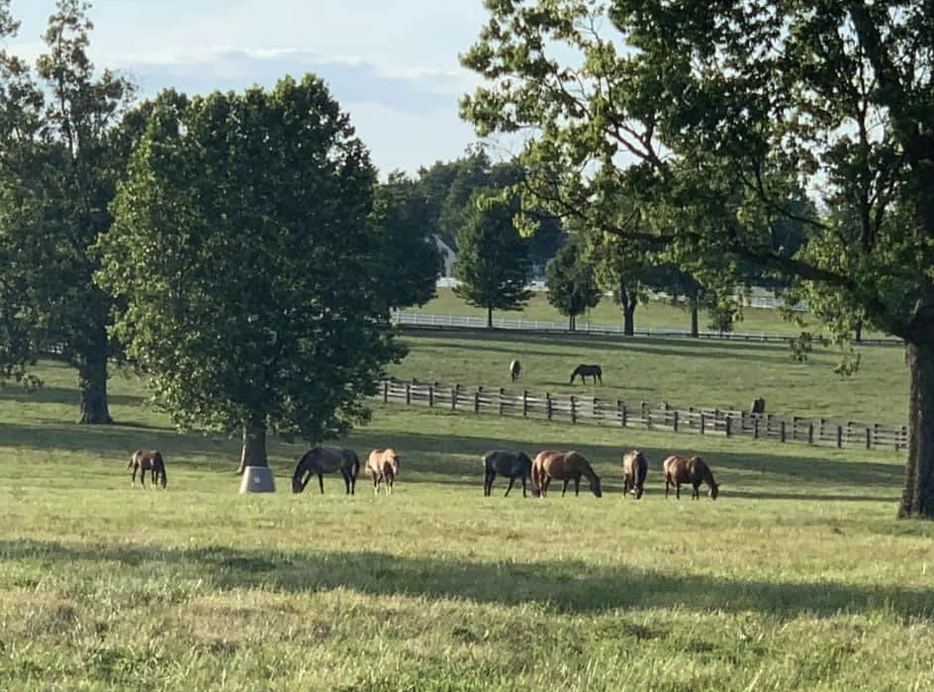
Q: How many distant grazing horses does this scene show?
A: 3